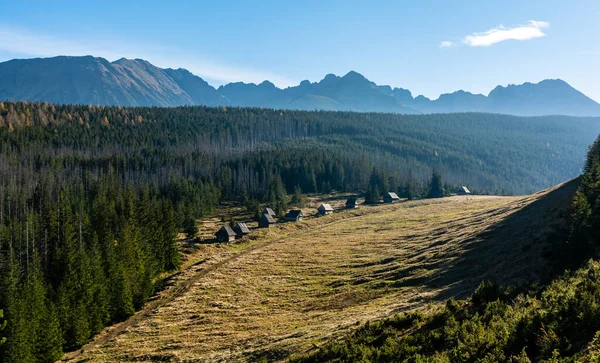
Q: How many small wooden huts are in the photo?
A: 9